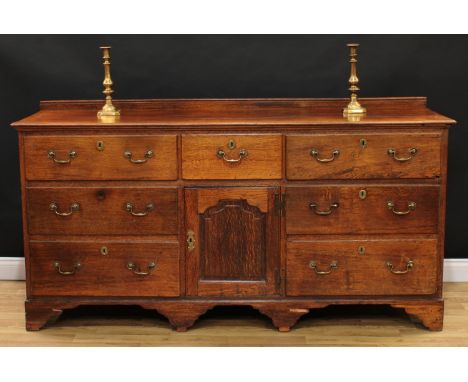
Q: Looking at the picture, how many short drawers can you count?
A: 1